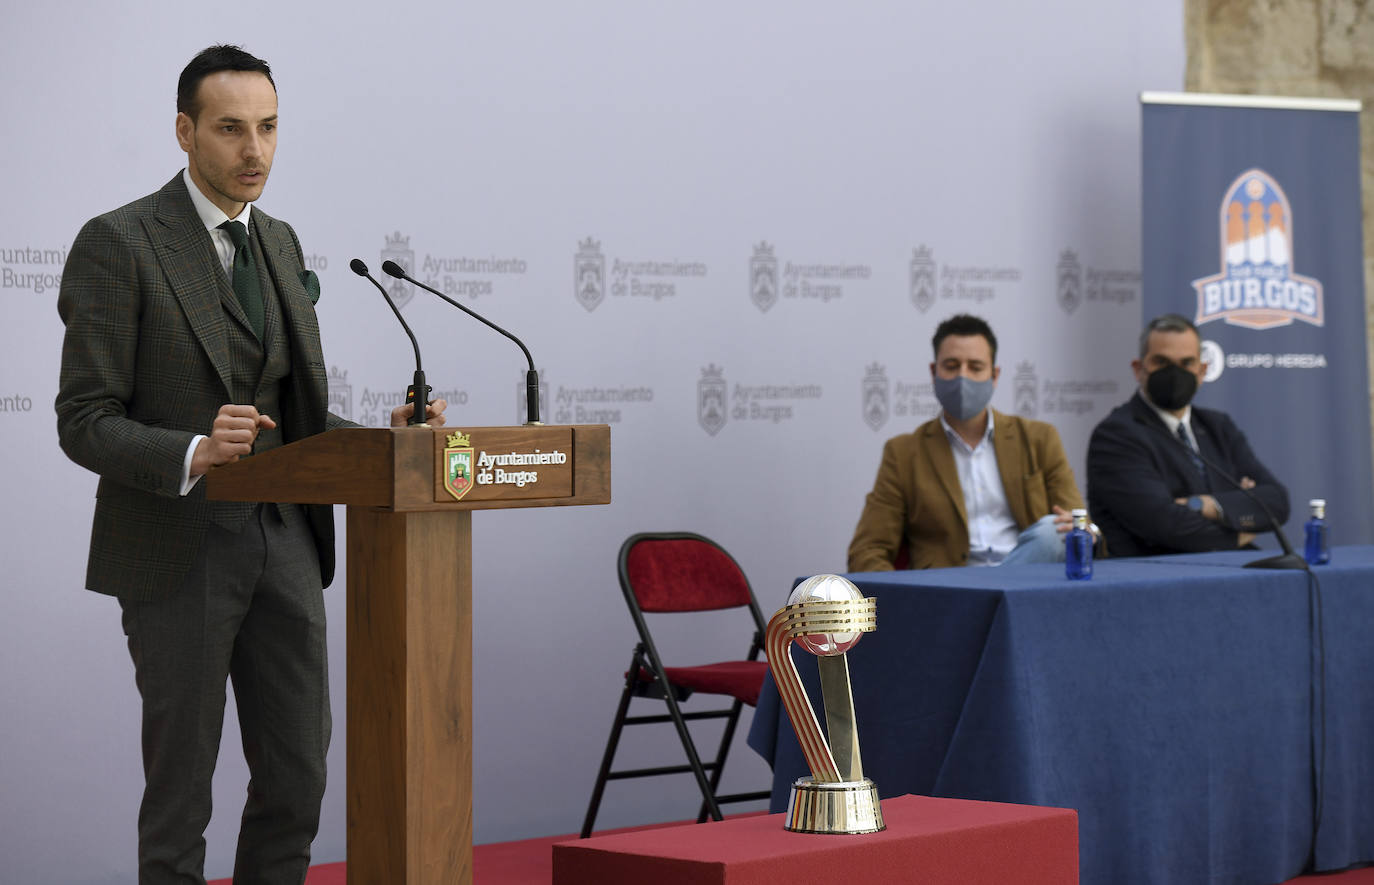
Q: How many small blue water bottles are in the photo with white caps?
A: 2